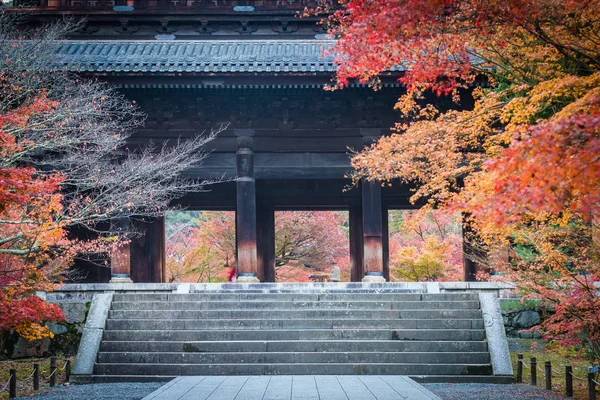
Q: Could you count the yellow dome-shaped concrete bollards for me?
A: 0